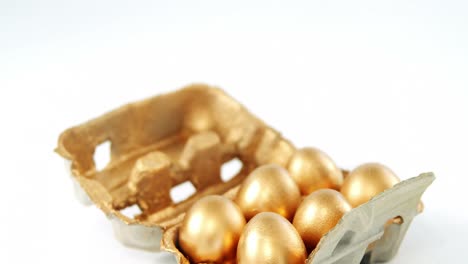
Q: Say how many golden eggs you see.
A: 6